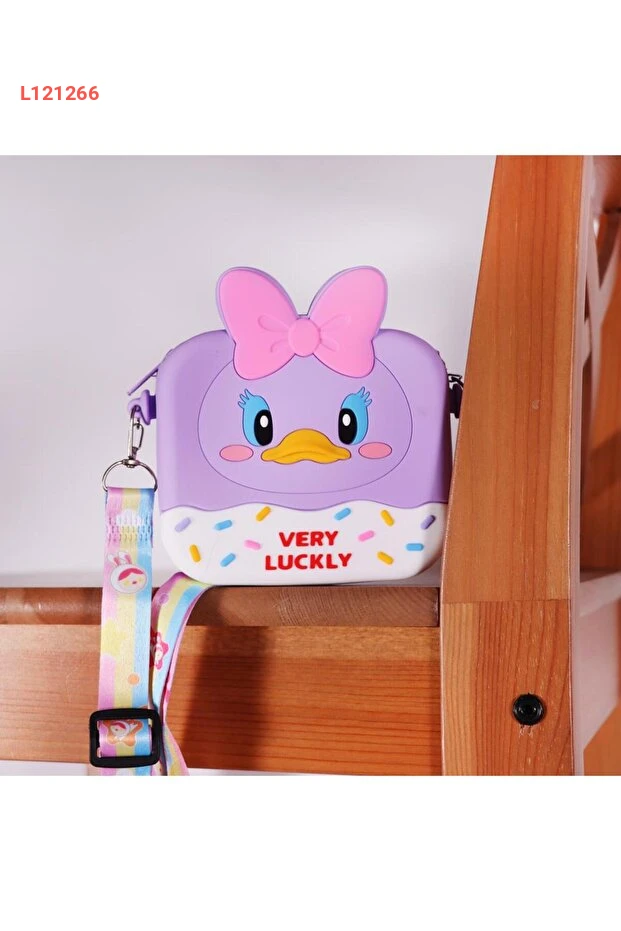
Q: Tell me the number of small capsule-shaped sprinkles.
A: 12